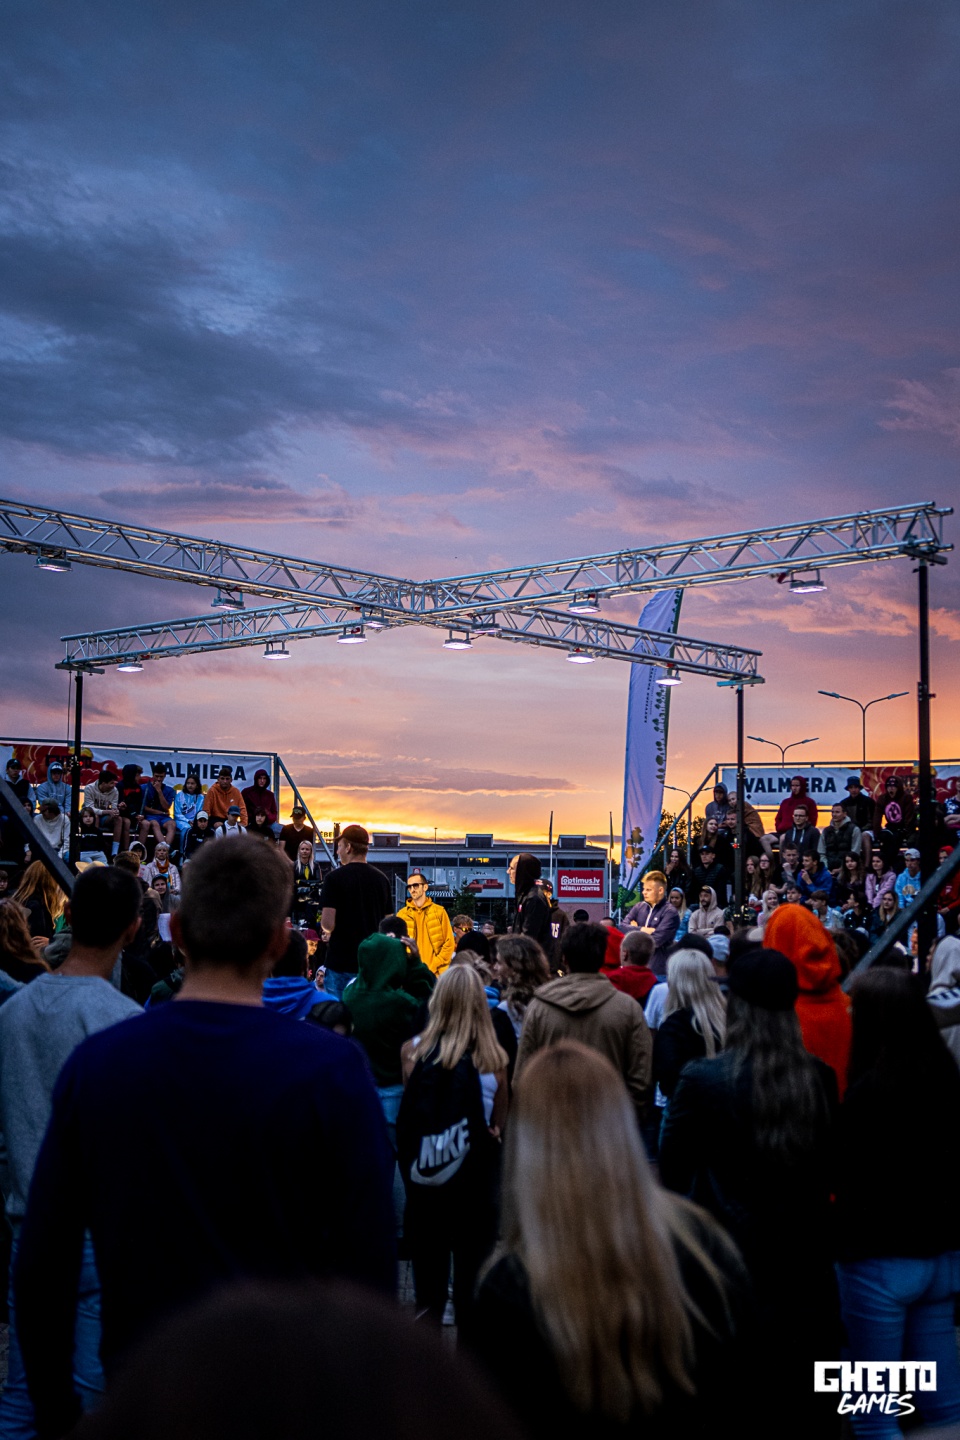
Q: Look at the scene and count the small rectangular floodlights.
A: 12